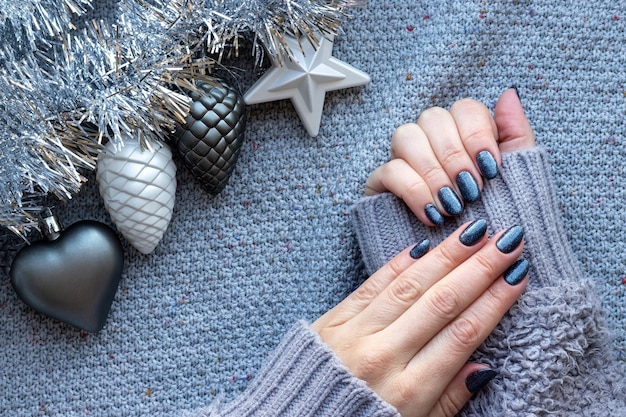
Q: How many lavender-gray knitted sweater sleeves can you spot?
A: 2